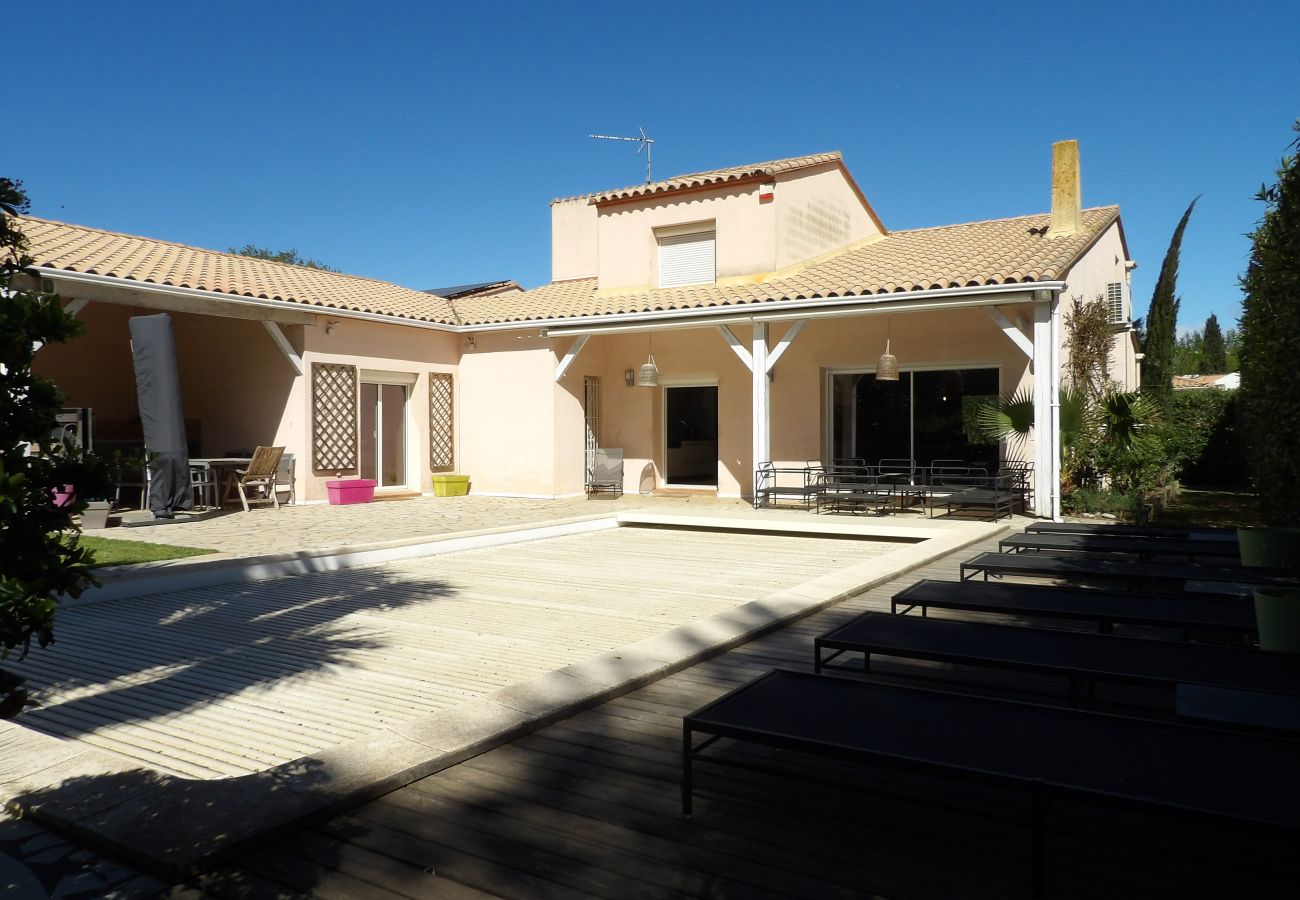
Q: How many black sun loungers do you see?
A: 6